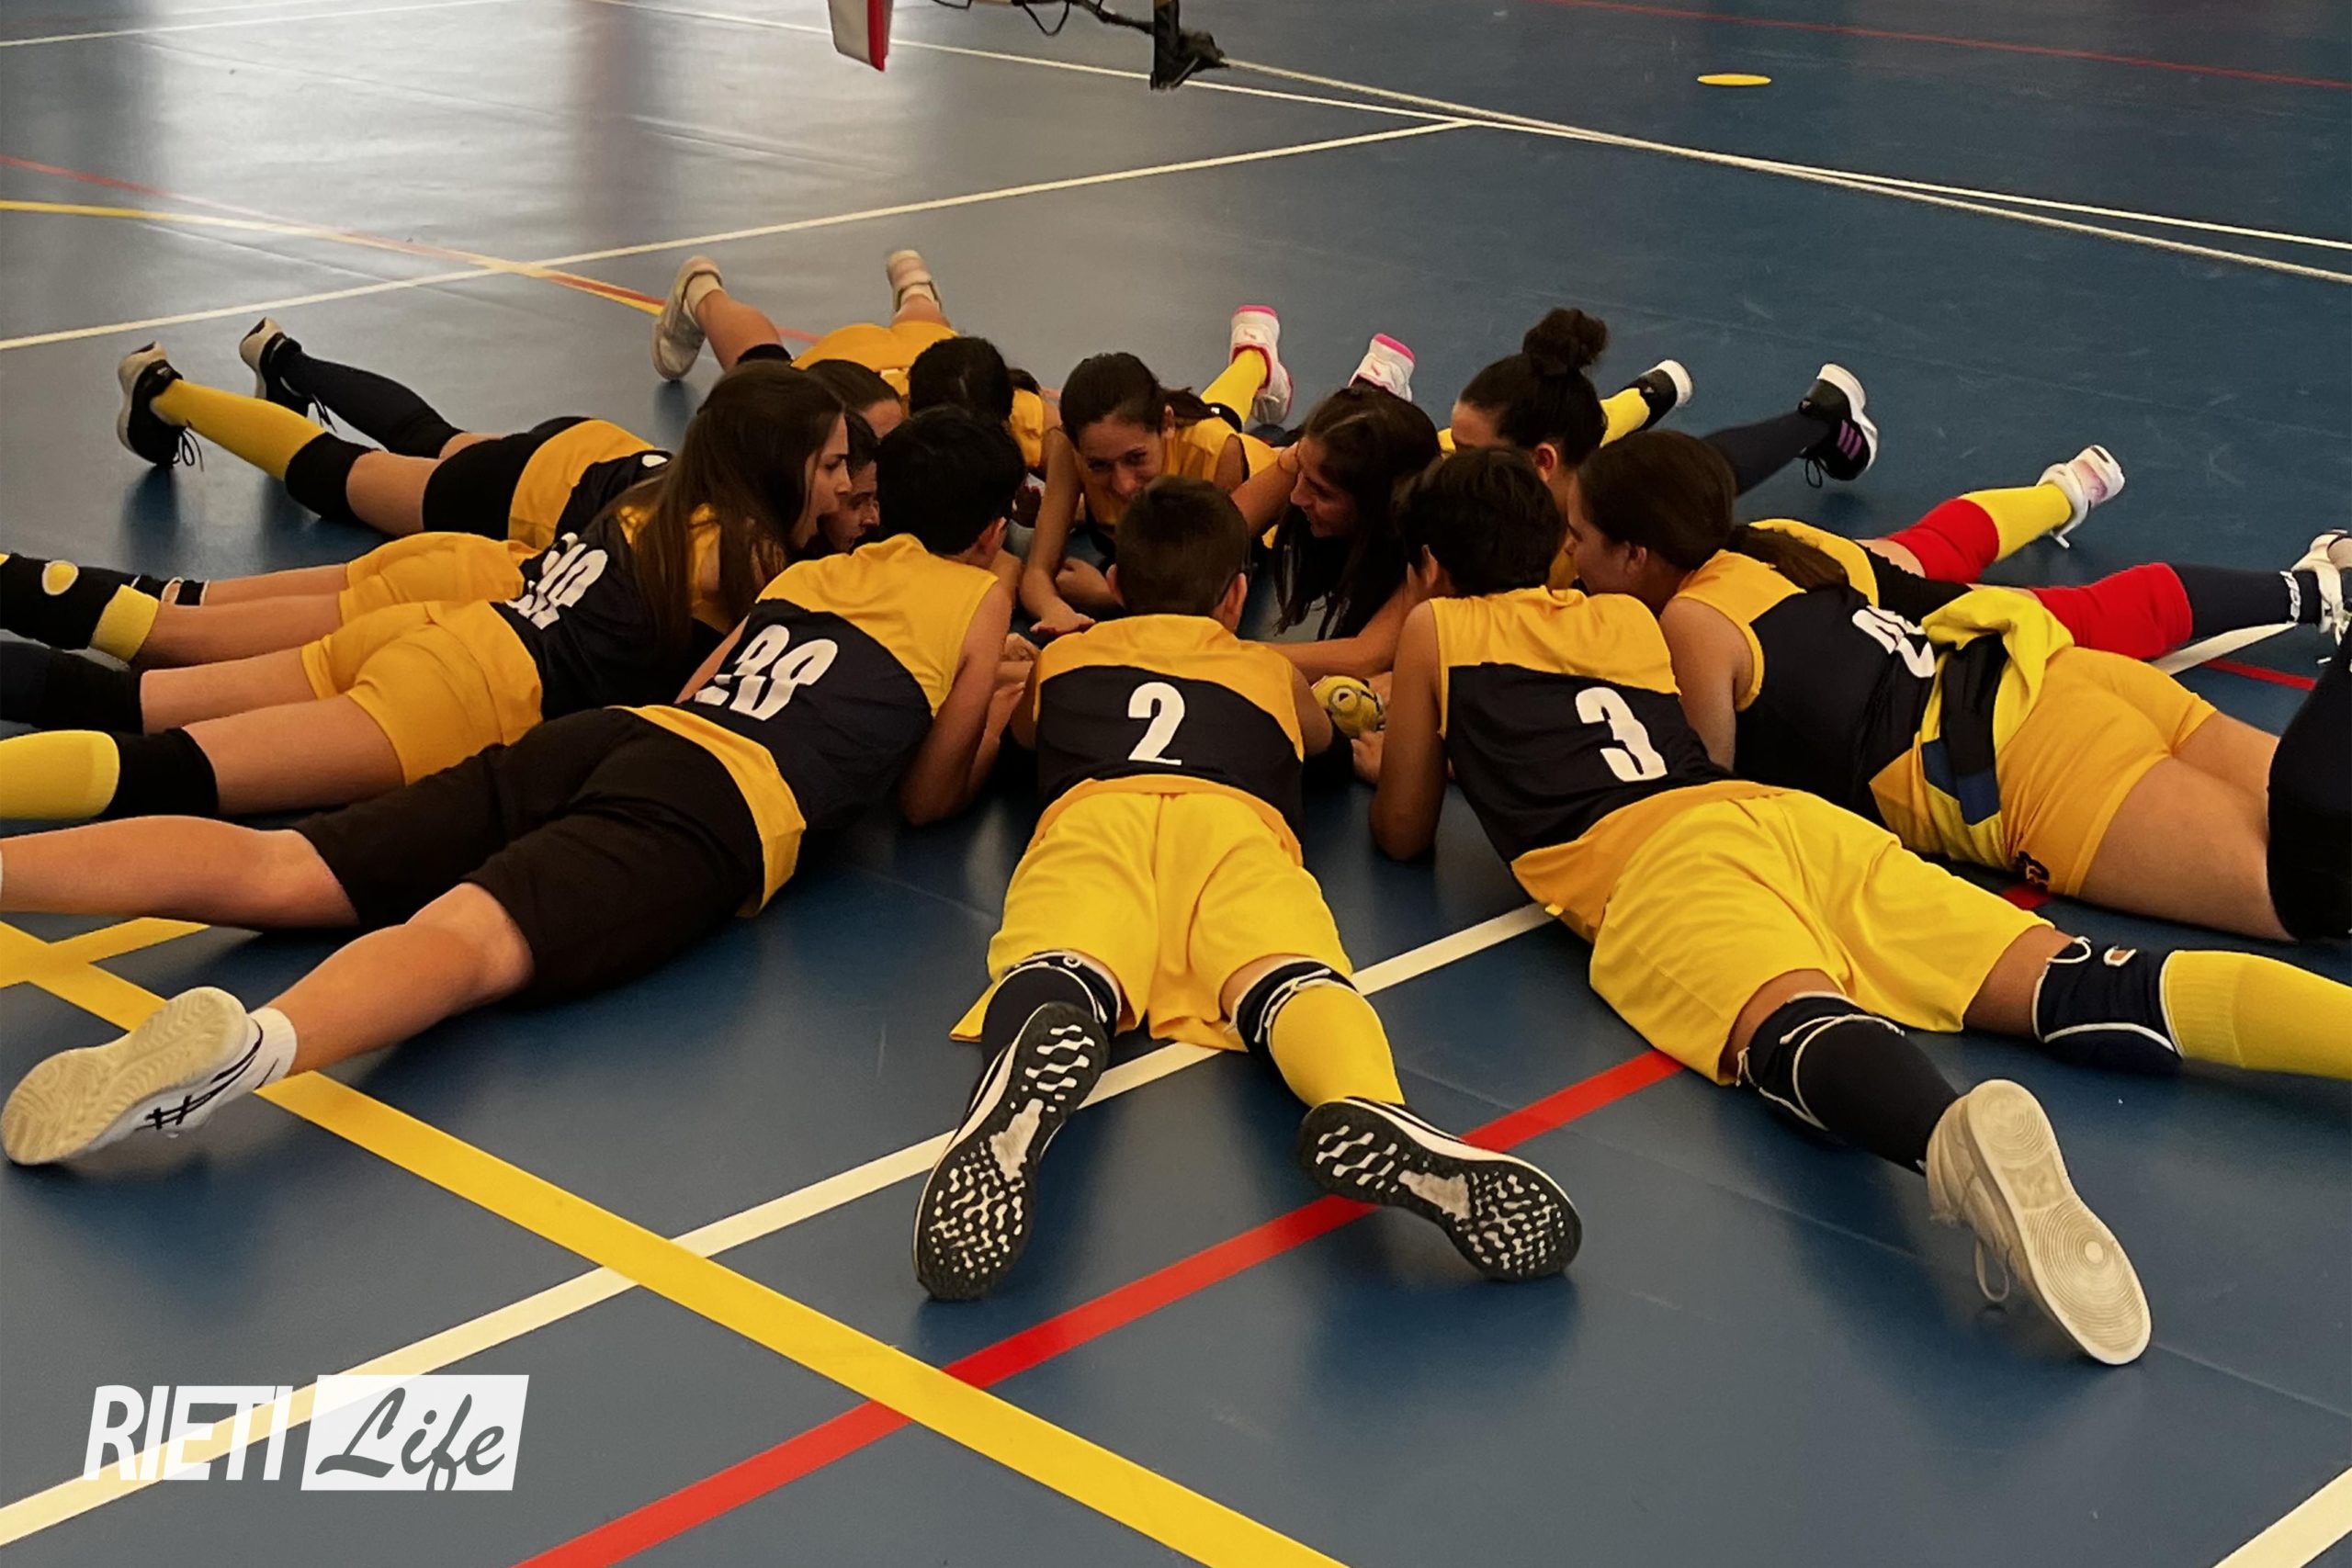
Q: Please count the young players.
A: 11